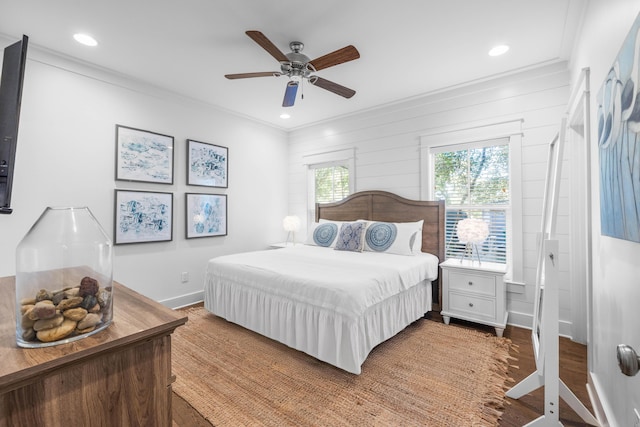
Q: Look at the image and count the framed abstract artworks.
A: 4